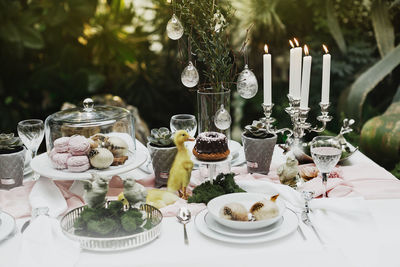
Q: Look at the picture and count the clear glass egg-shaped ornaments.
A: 4